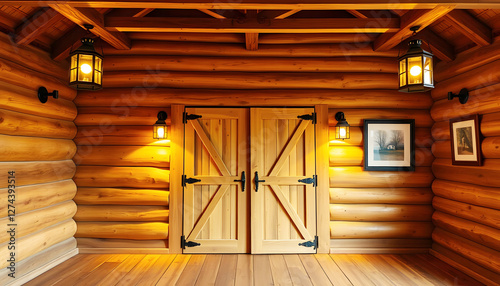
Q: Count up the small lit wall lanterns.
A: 2